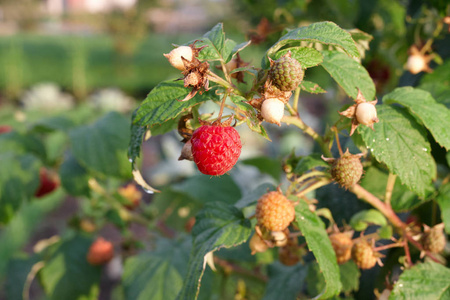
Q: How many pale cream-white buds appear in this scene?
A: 4